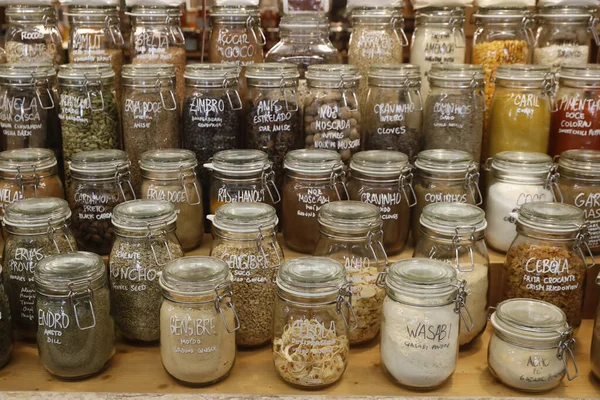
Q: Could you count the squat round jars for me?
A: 1